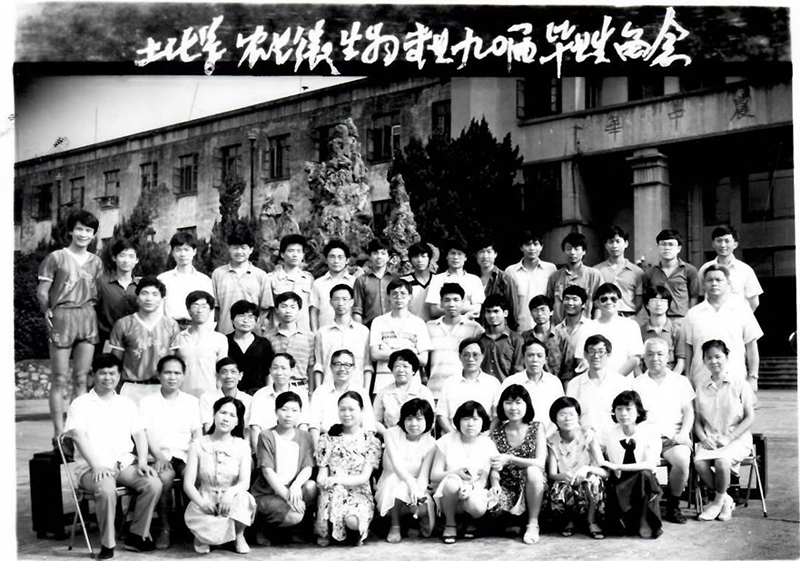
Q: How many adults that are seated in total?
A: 11